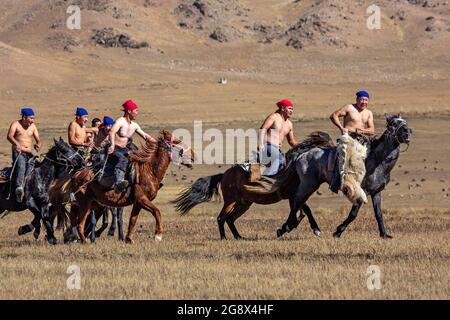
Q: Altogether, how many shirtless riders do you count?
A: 5